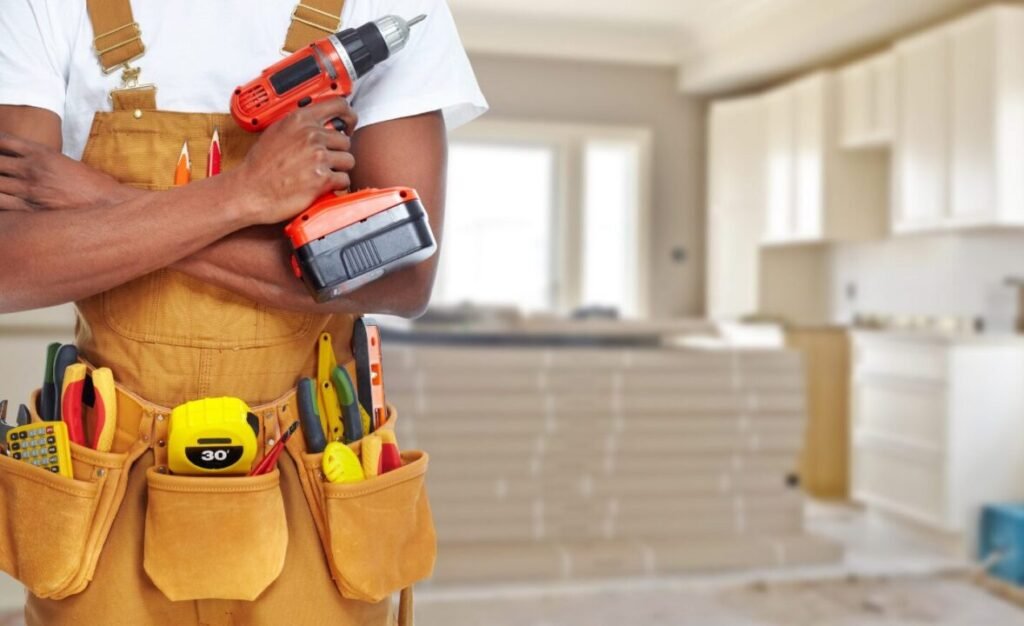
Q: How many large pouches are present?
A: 3